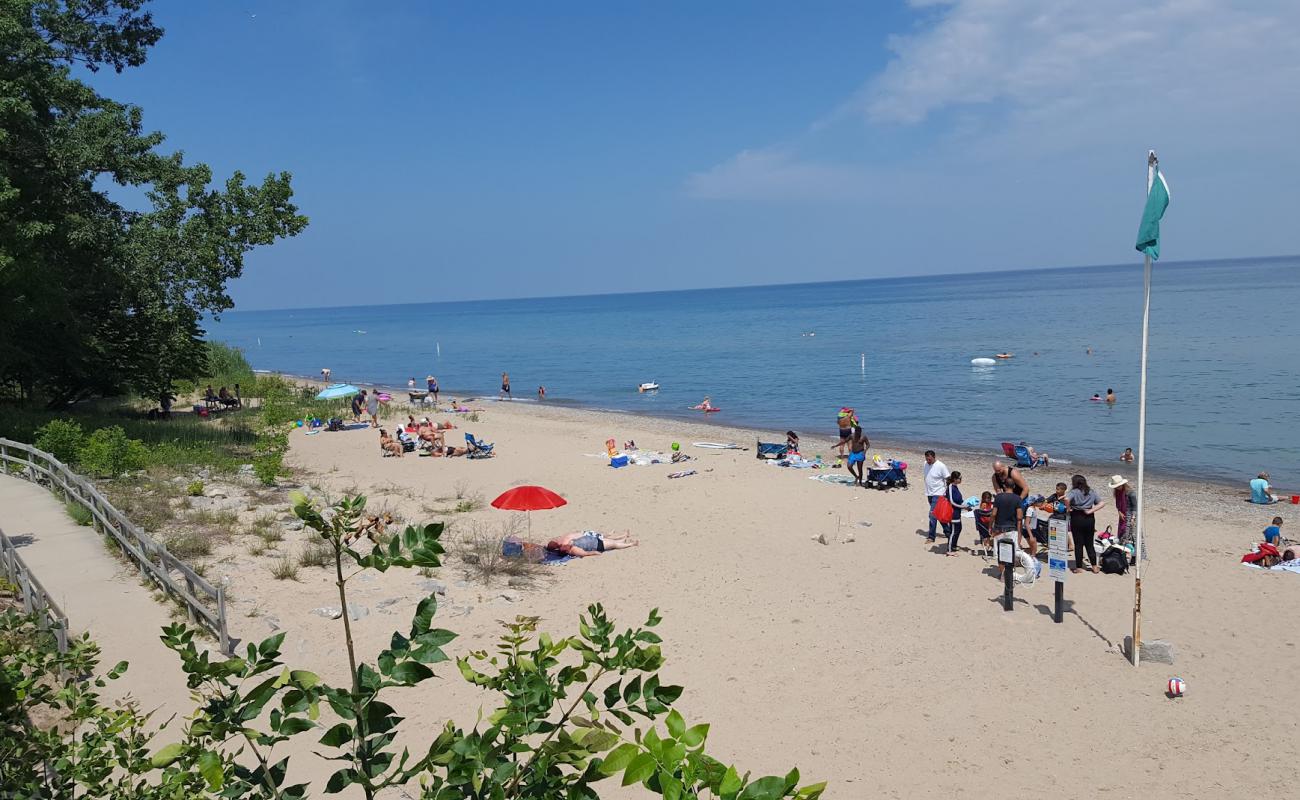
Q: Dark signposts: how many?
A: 2